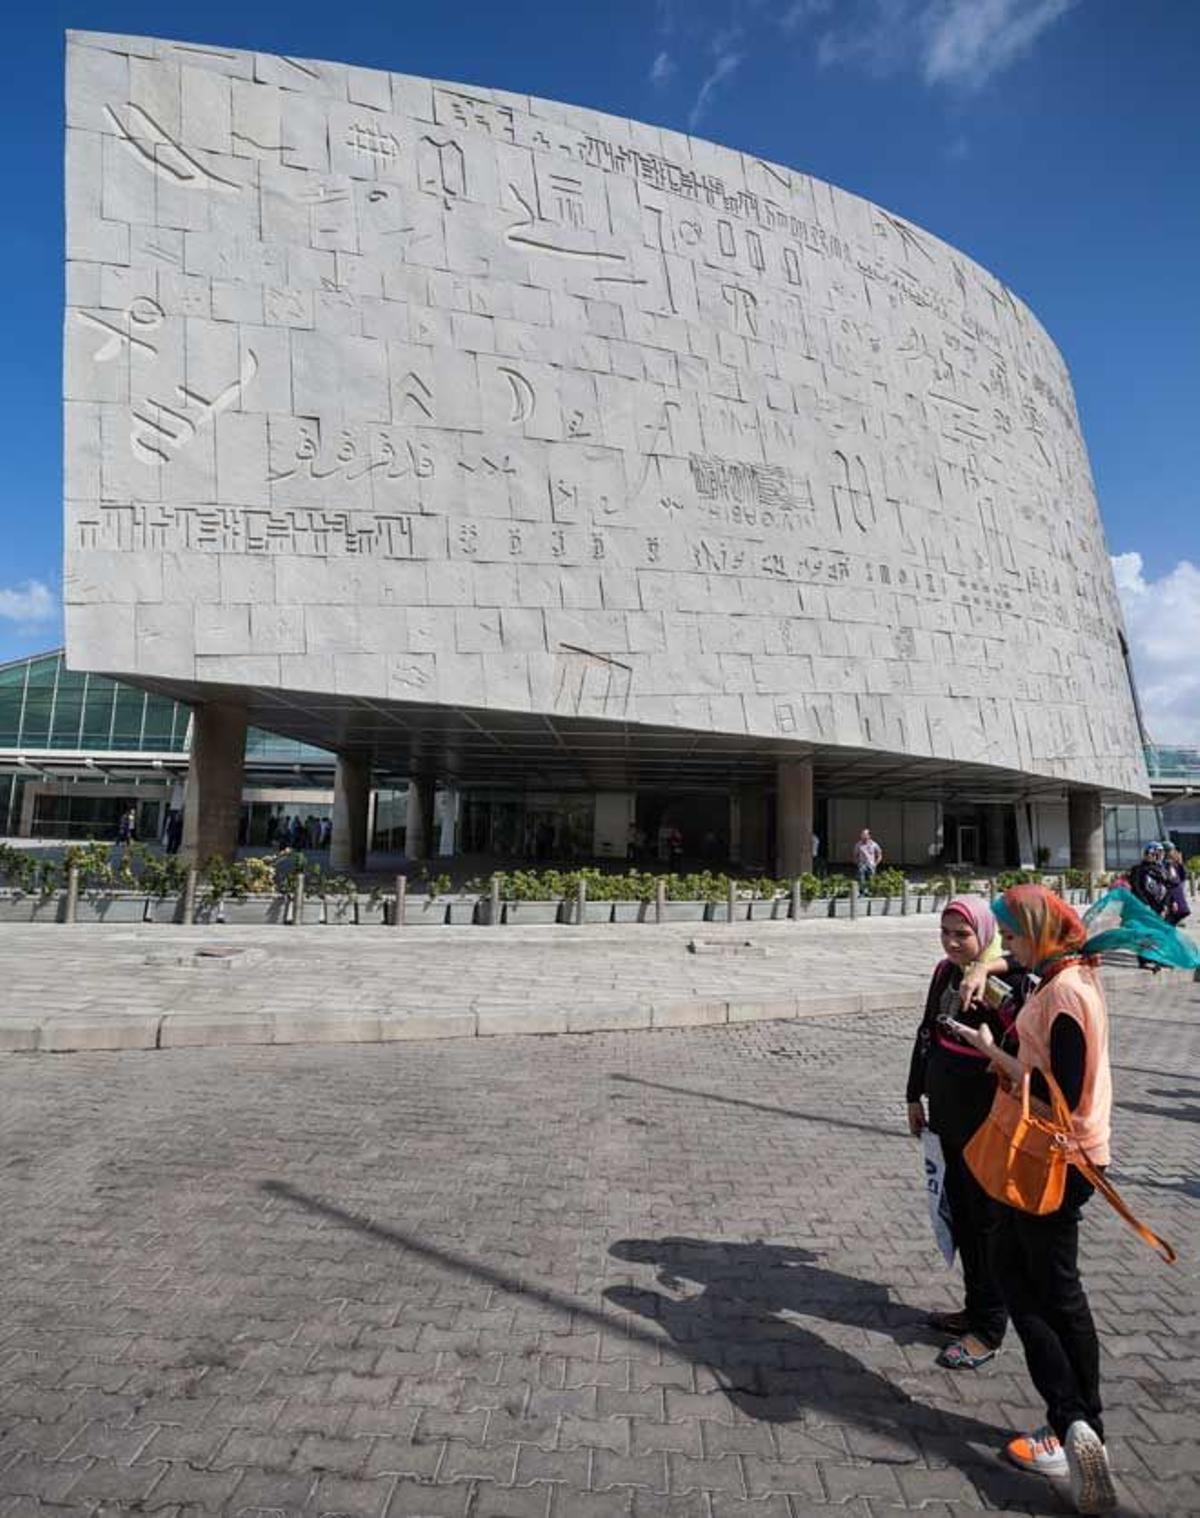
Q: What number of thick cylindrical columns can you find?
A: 5